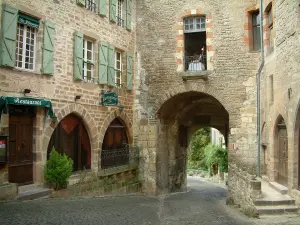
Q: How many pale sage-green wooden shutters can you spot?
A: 10